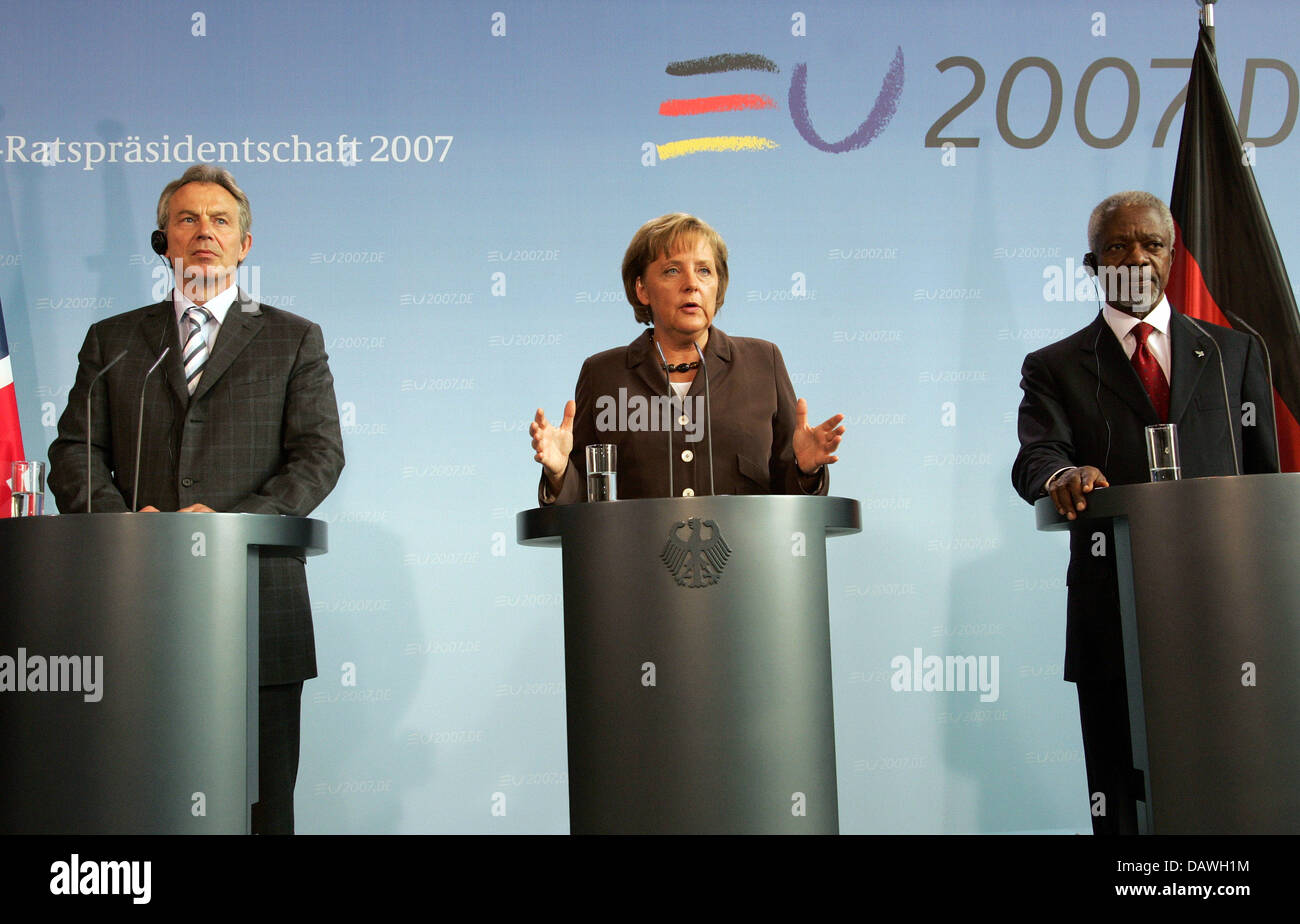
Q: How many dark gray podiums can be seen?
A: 3